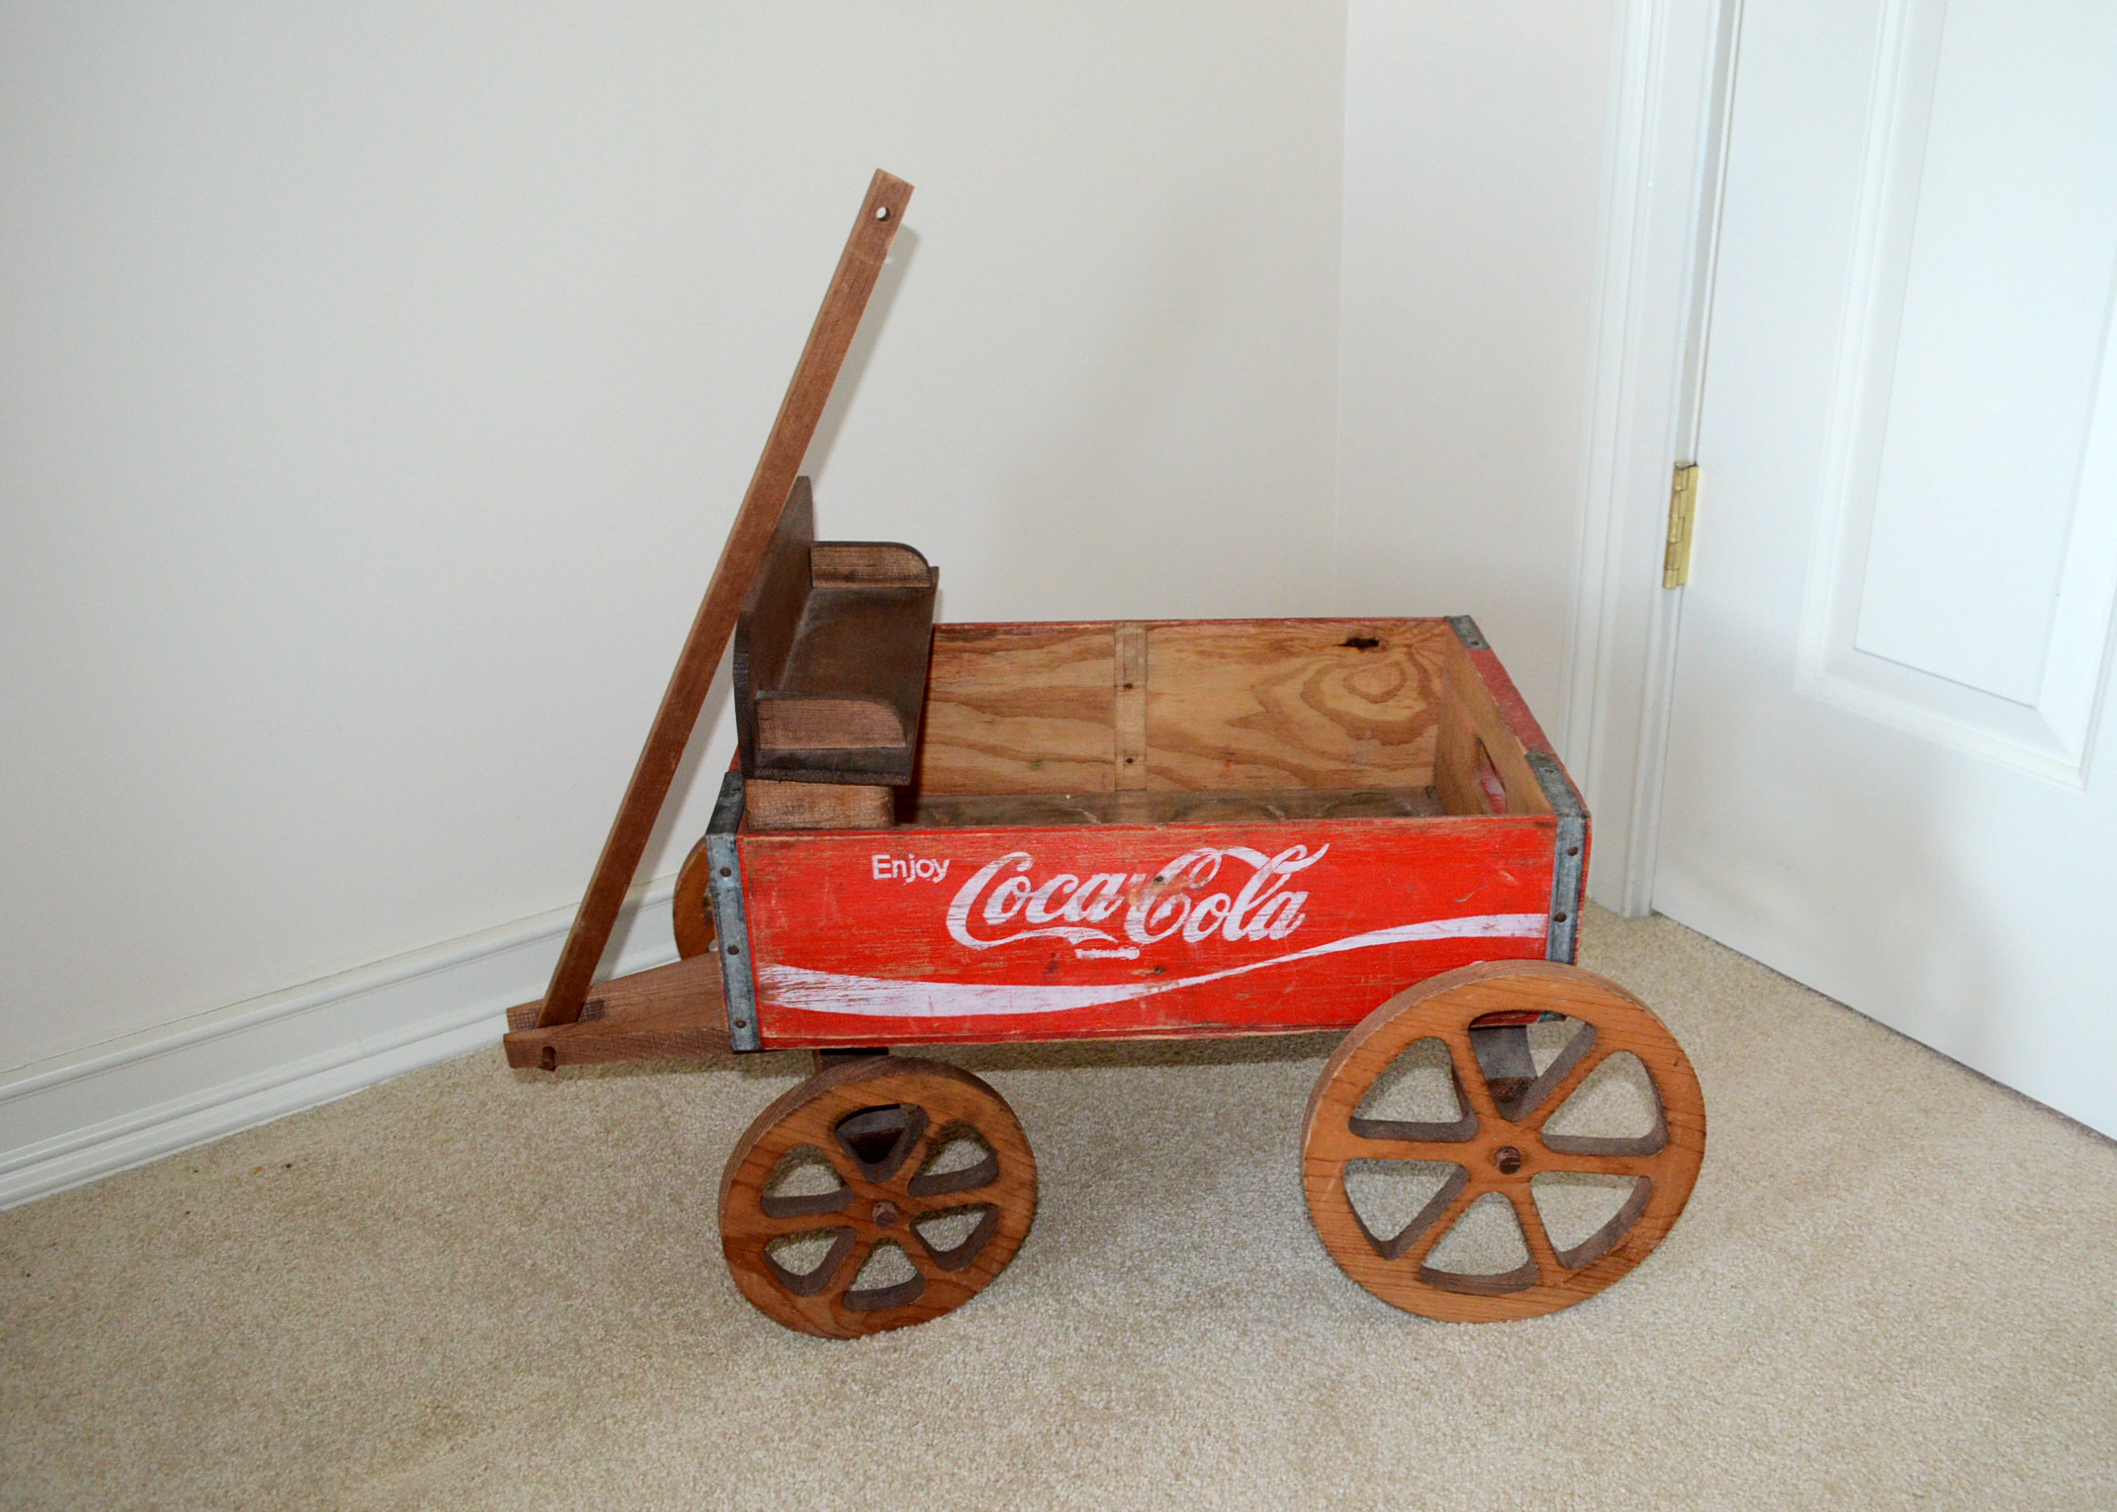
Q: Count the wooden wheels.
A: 3